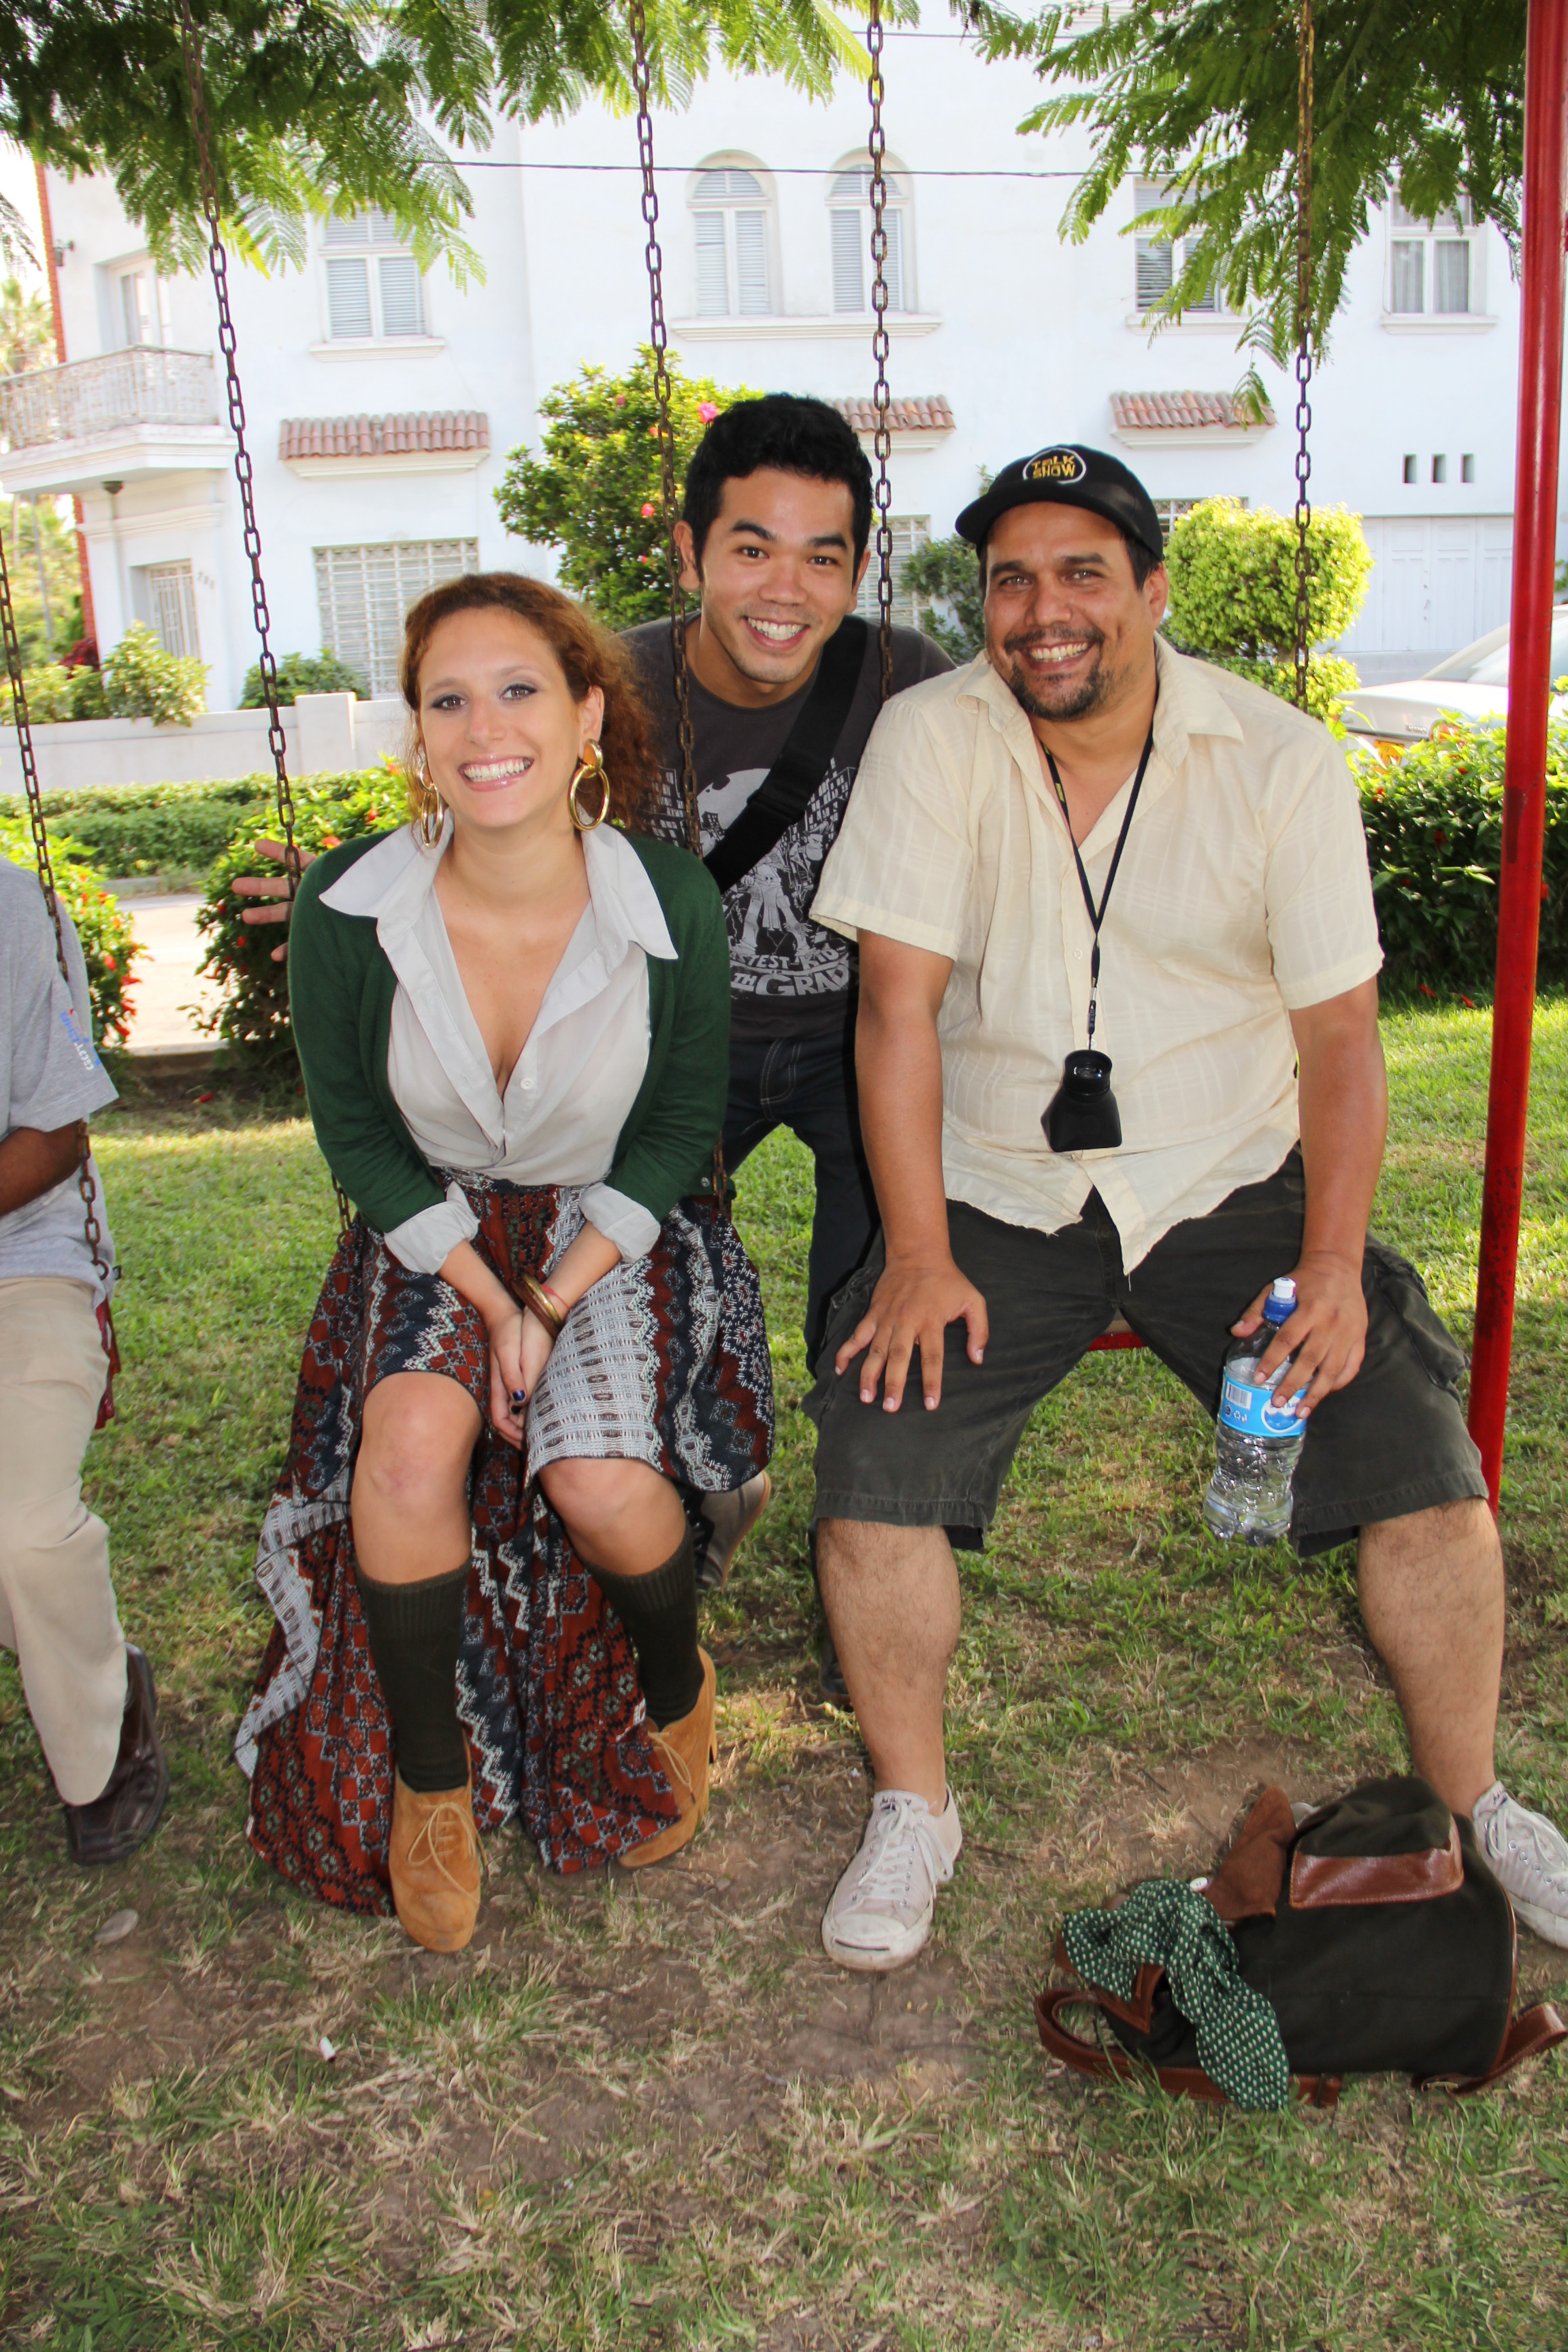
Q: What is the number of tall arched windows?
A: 2